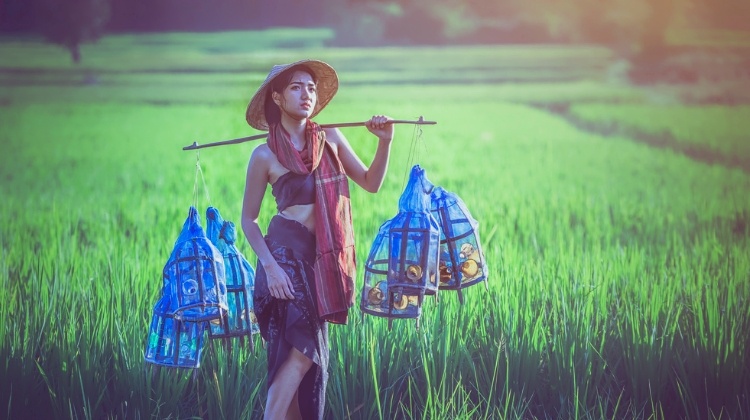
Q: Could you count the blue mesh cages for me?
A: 6